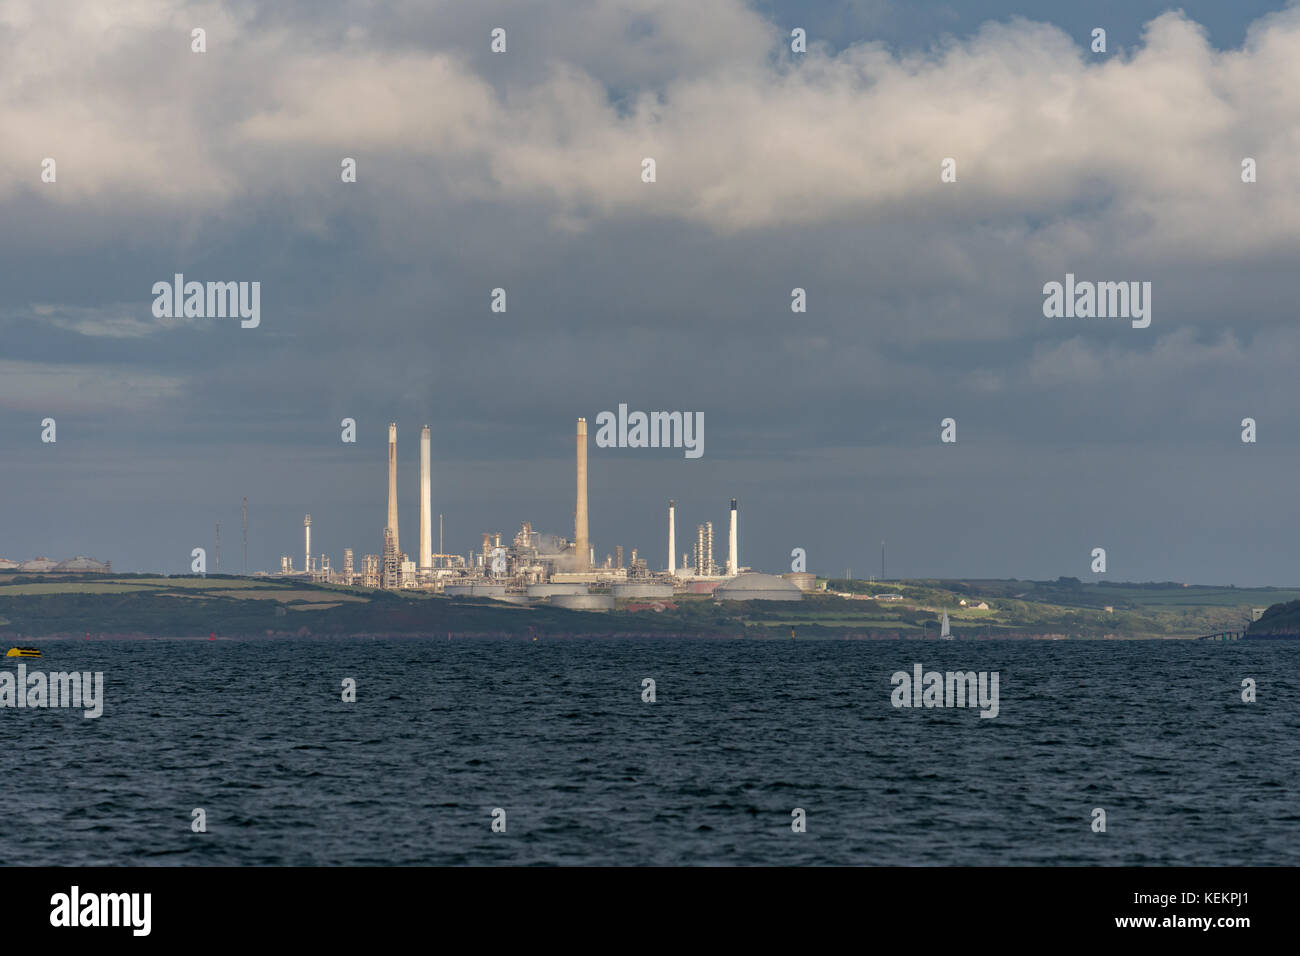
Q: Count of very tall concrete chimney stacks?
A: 3